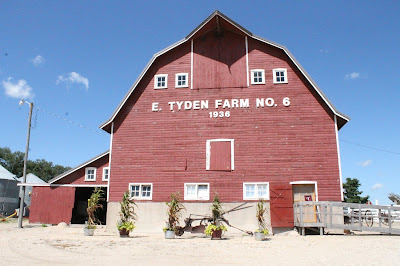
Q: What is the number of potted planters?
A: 5